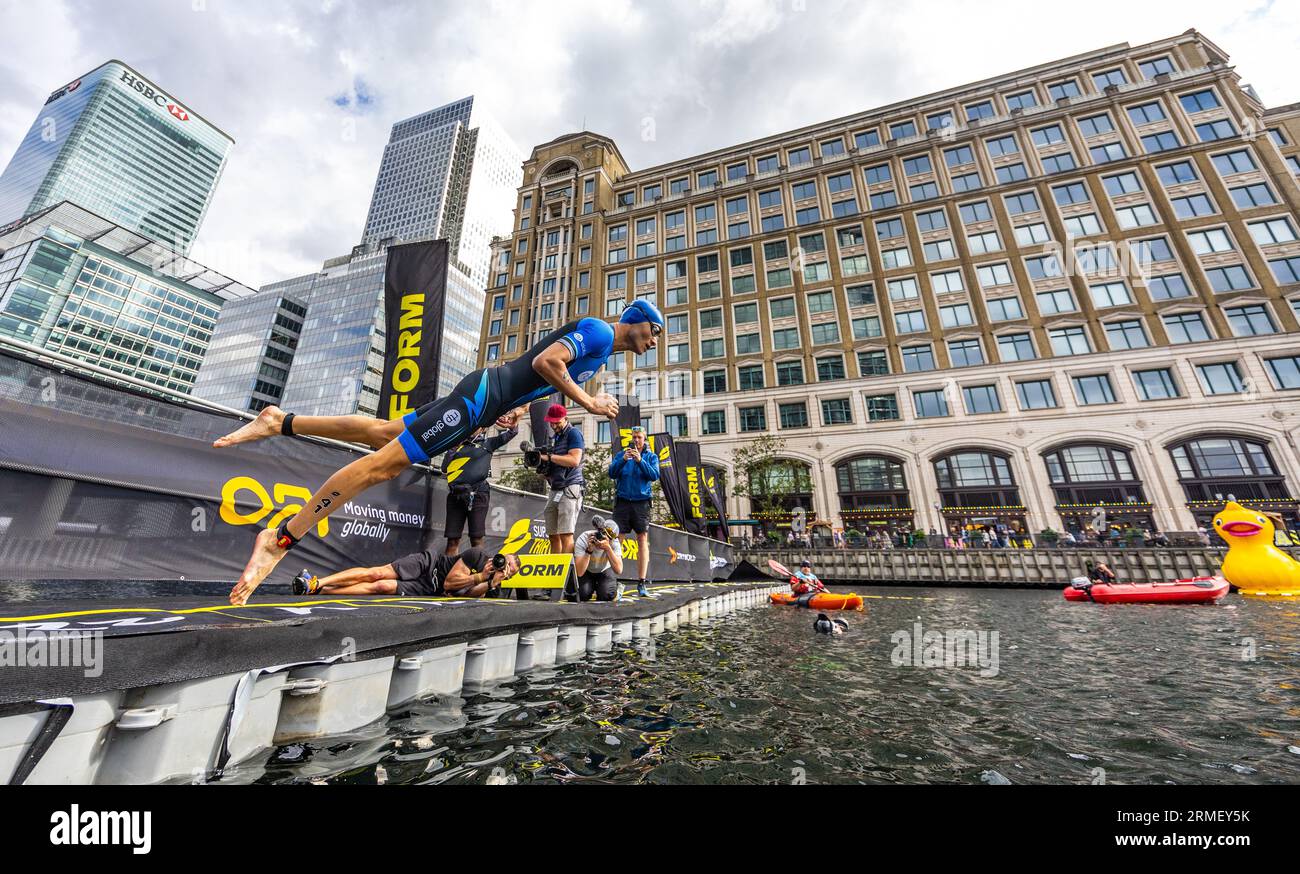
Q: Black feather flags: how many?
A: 6